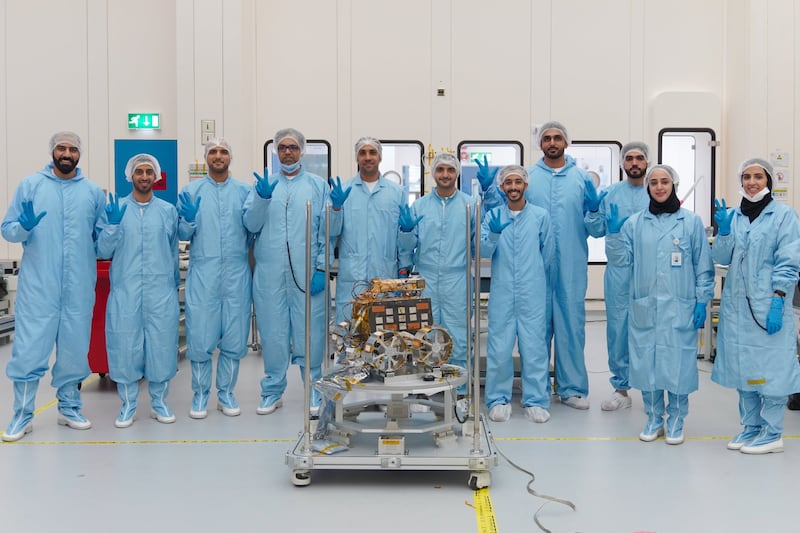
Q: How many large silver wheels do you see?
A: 2